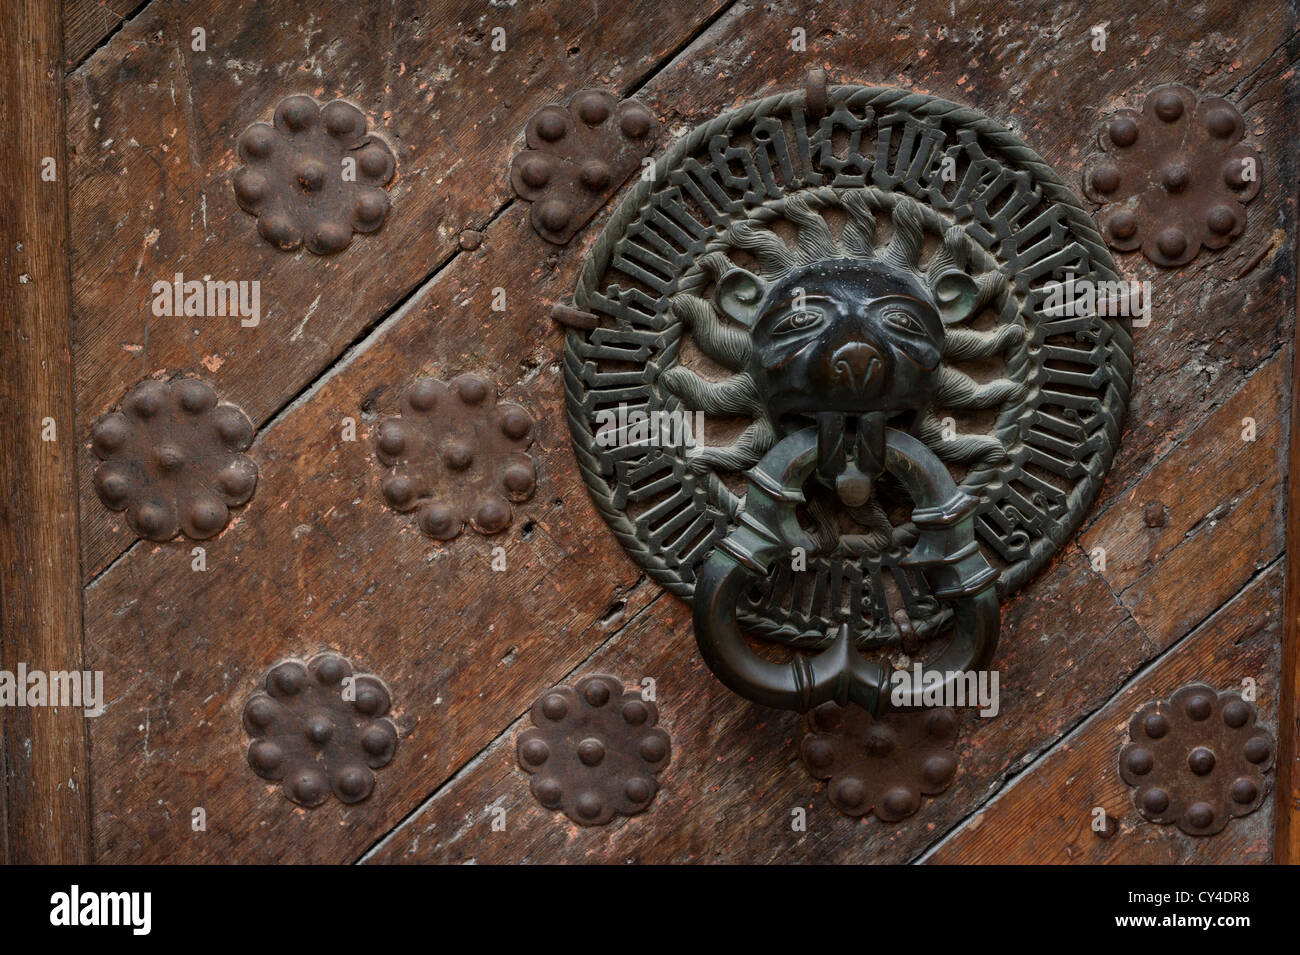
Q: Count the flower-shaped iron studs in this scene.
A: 9